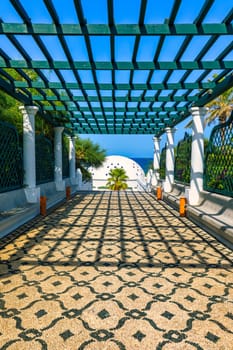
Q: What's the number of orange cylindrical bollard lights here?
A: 4